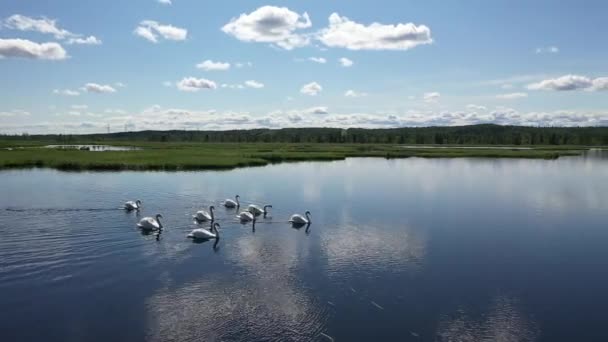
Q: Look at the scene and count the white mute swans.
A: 8